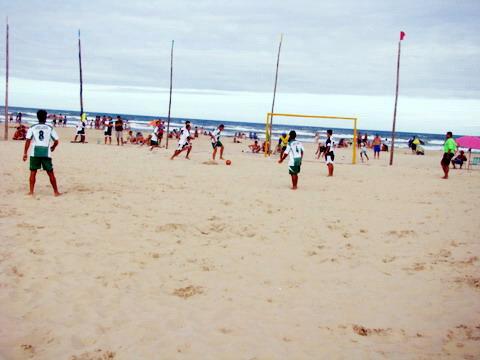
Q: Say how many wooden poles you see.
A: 5